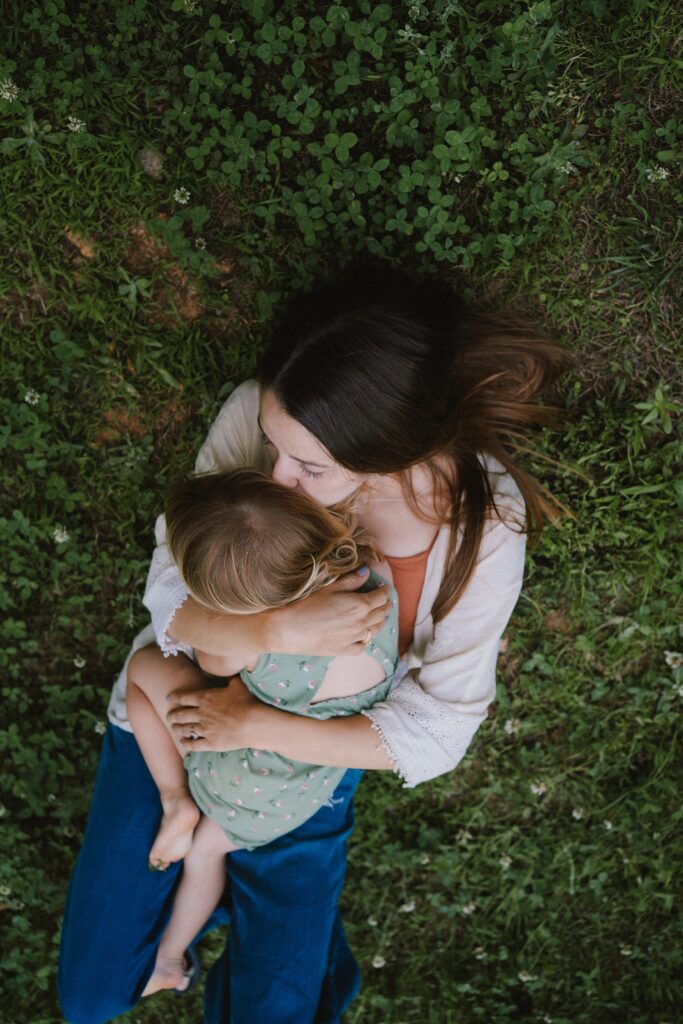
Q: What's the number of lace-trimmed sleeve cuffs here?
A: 2